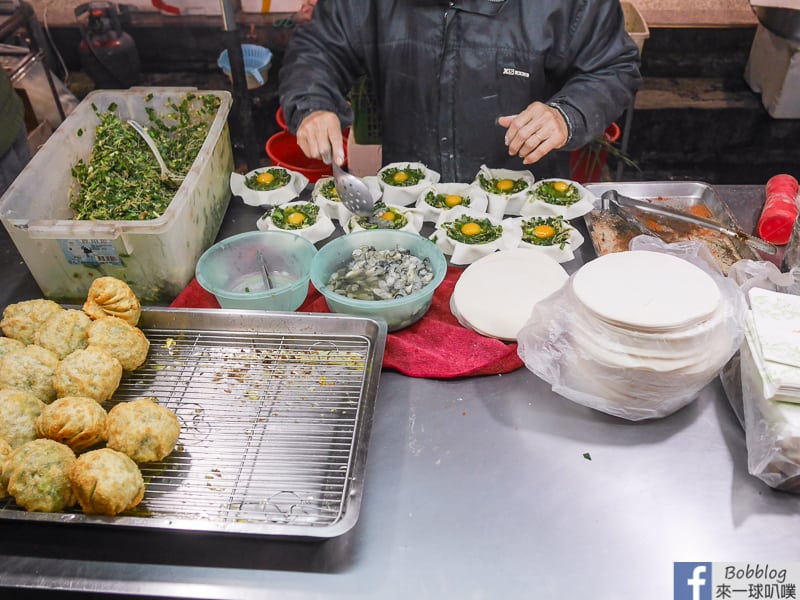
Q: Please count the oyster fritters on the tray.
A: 13